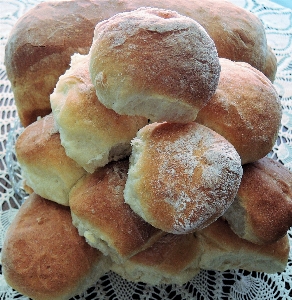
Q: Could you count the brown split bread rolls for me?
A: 10